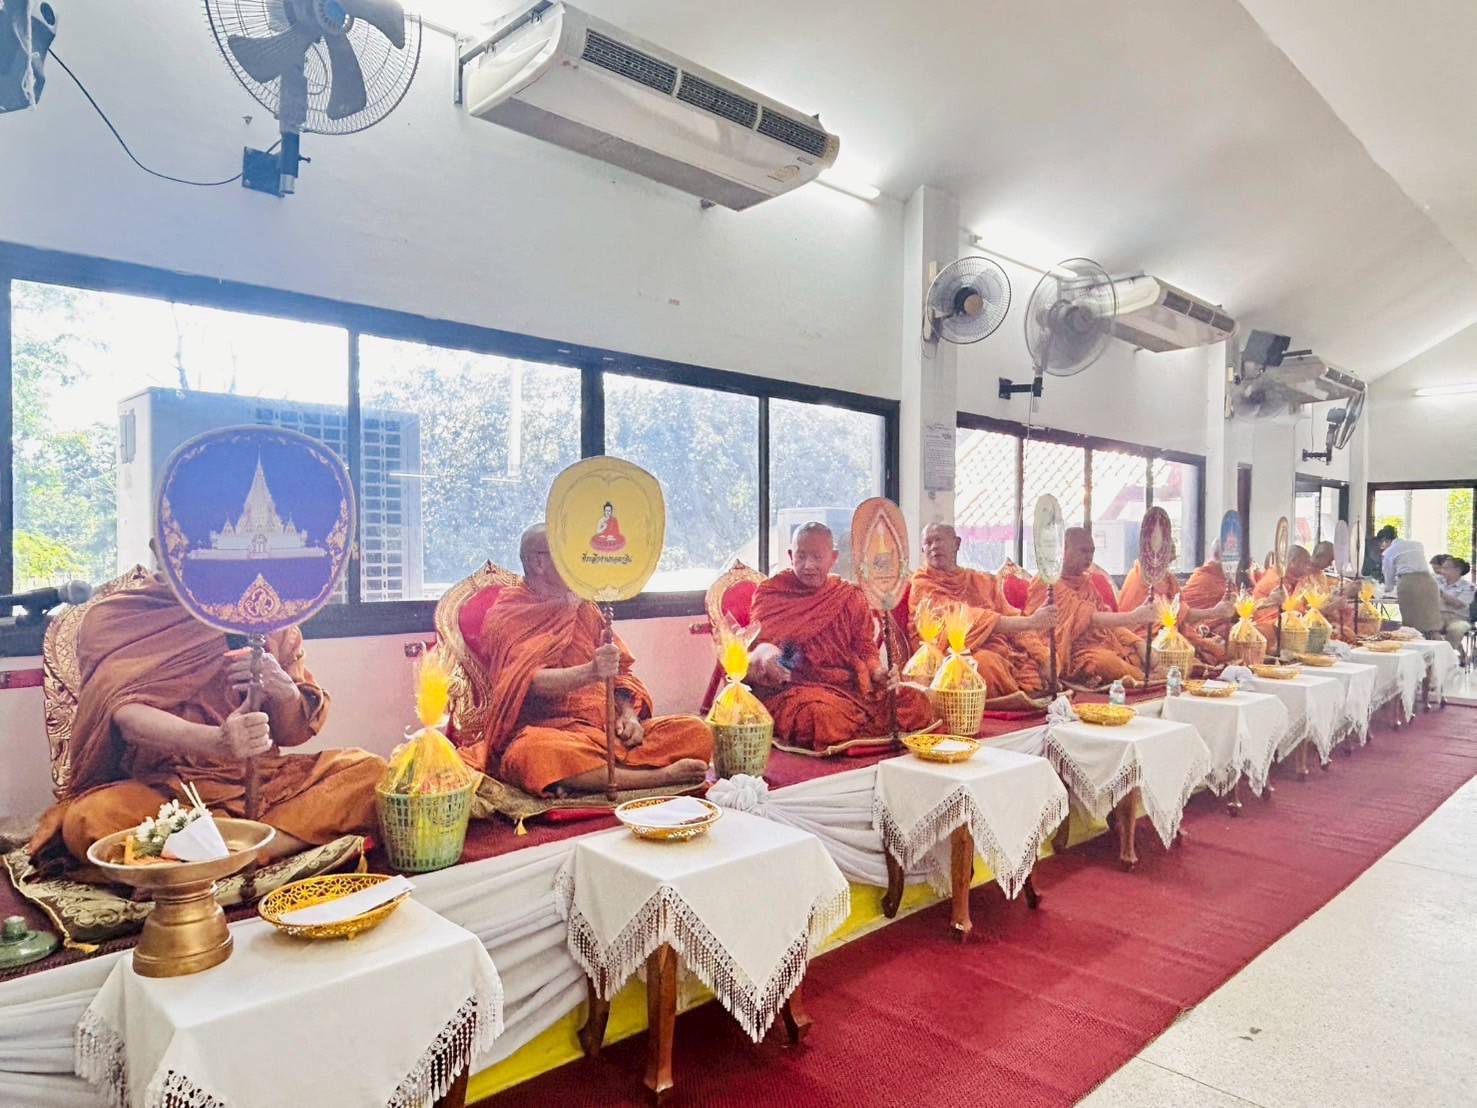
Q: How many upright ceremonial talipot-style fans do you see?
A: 9